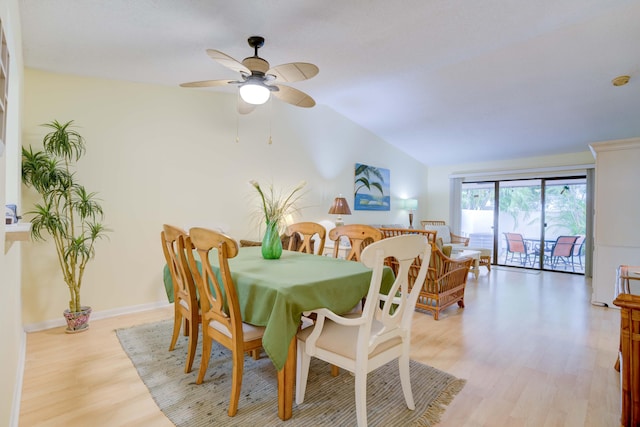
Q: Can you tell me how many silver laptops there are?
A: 0